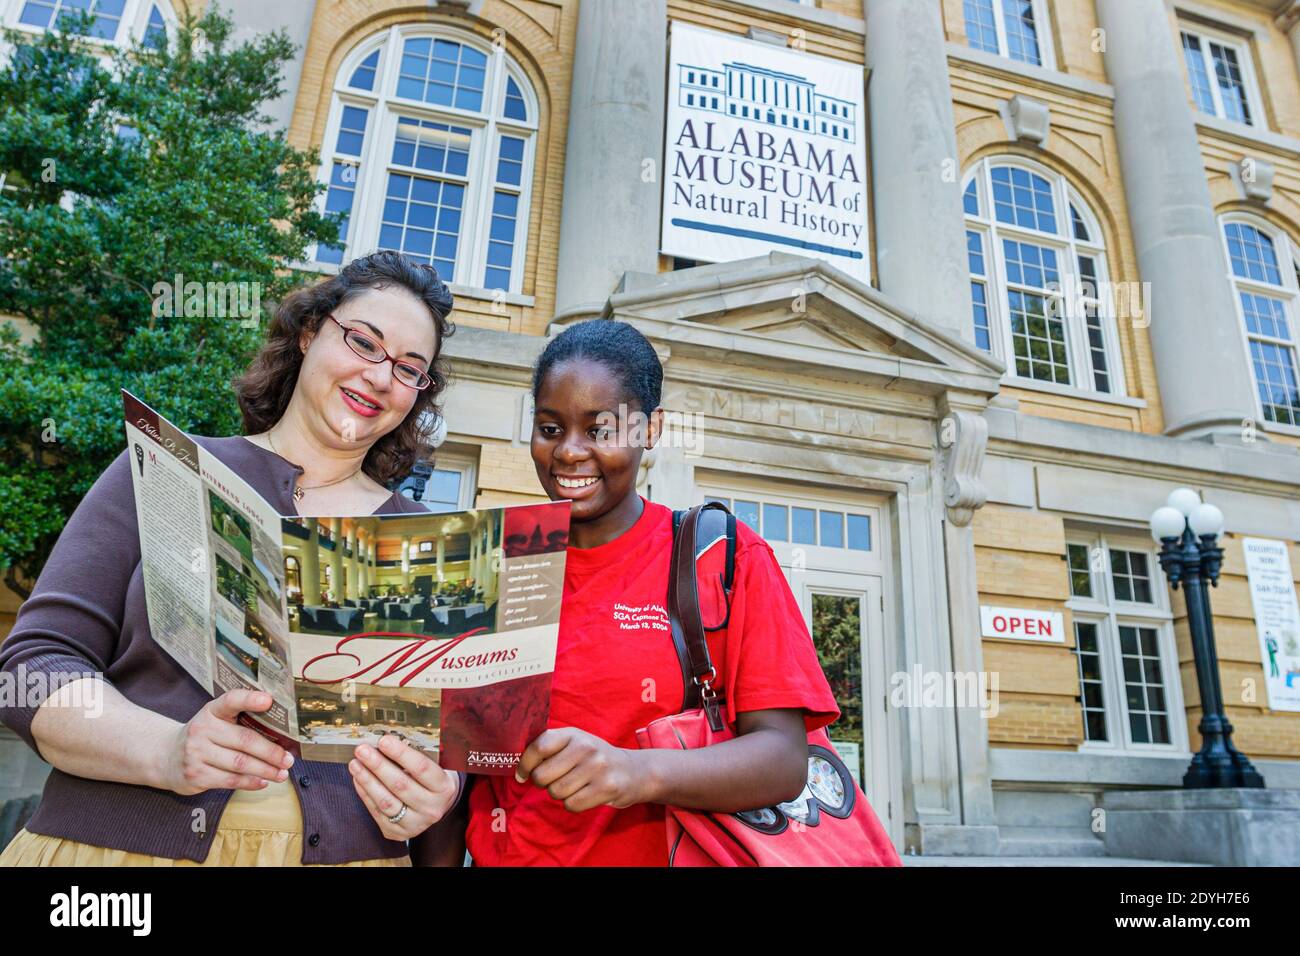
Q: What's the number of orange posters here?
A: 0